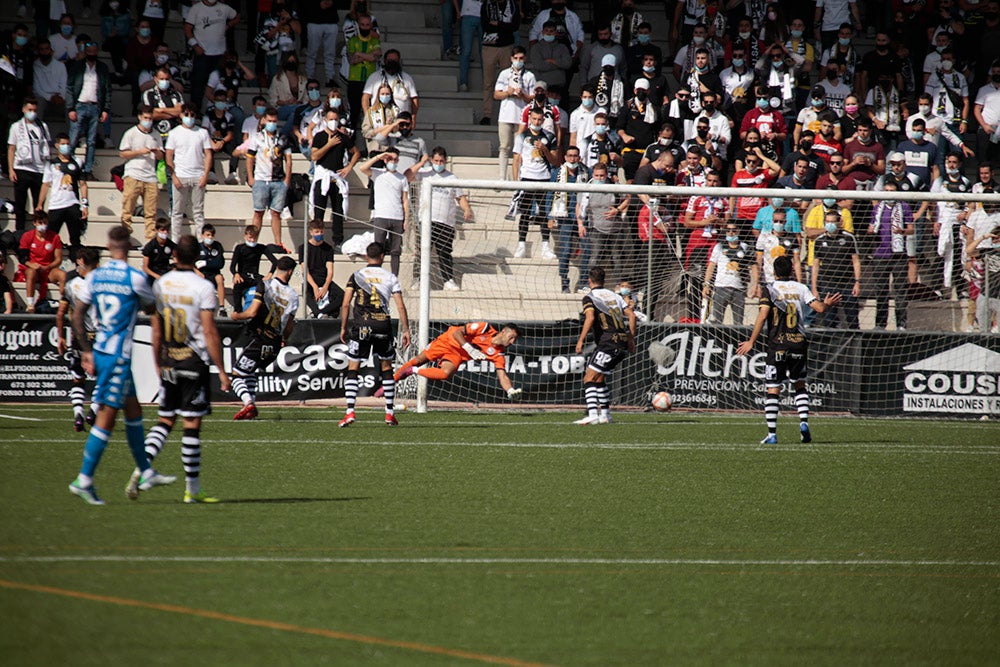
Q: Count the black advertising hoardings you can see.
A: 5